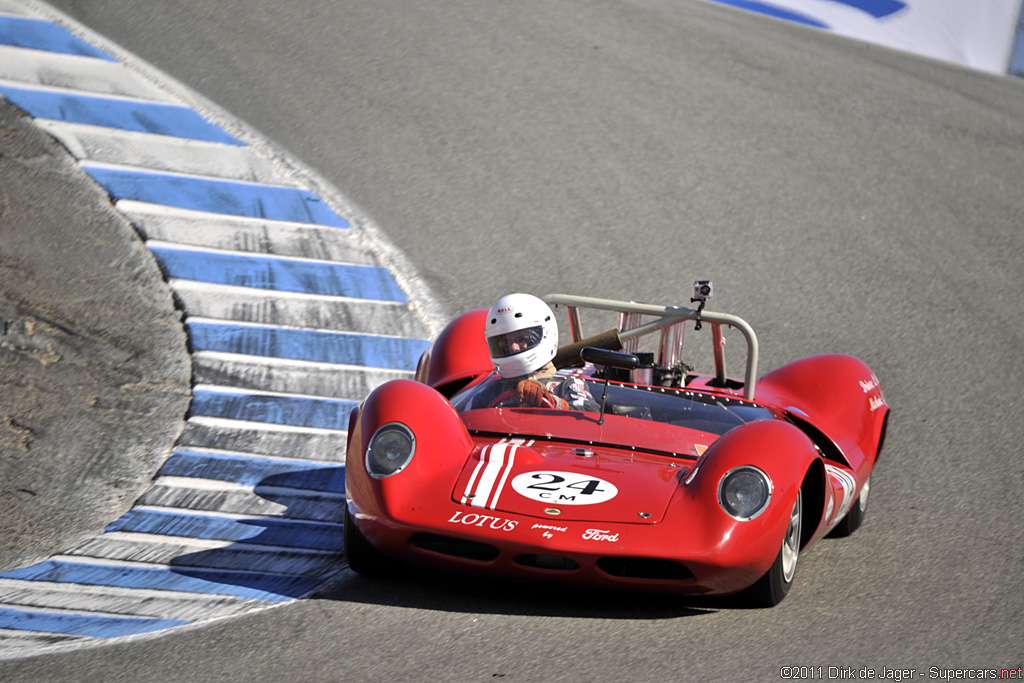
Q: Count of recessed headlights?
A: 2